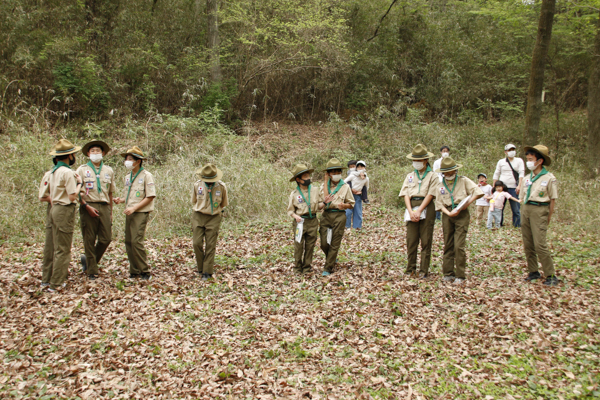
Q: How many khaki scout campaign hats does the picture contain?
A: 9